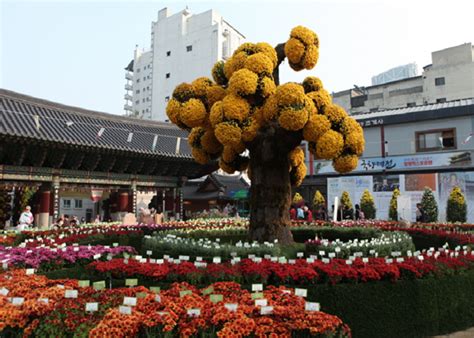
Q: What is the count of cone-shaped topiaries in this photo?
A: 7